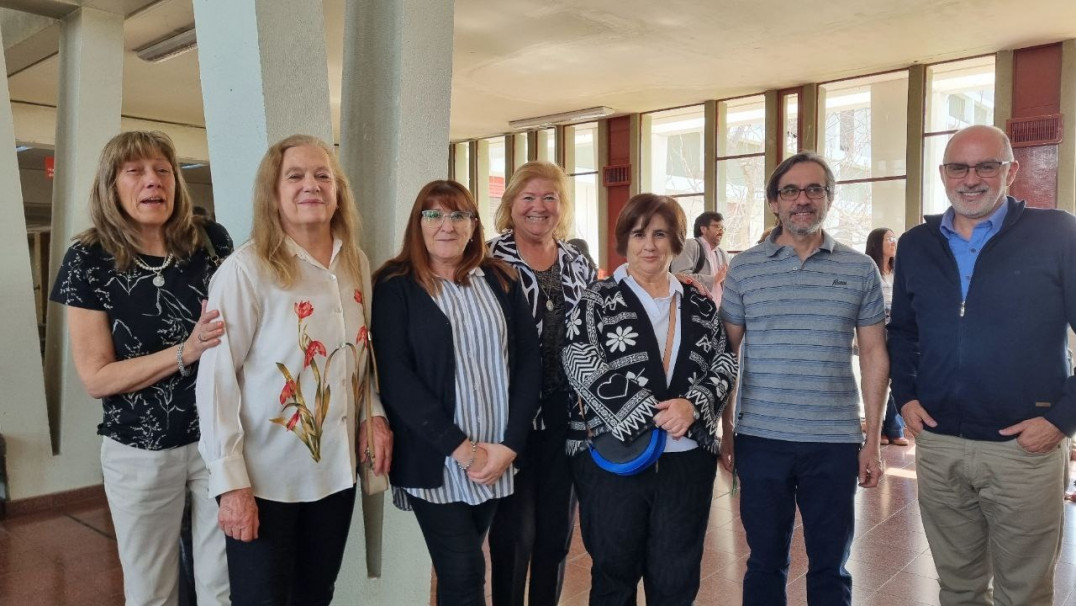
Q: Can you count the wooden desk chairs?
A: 0